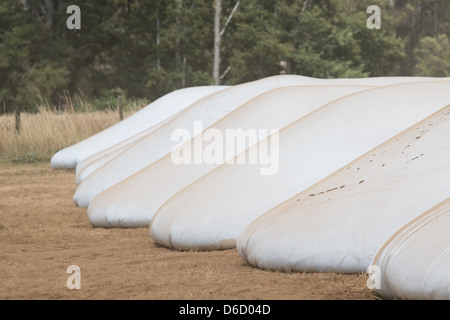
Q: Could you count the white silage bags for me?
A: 7